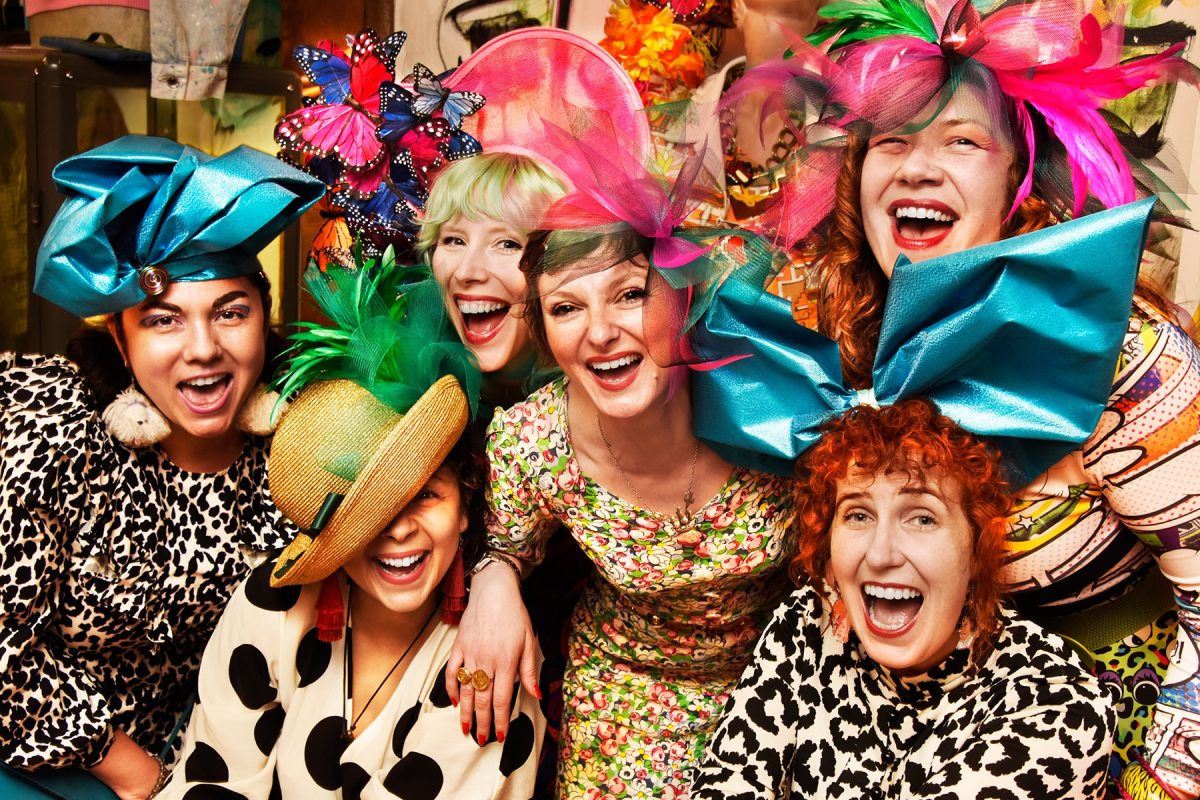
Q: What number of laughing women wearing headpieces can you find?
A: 6